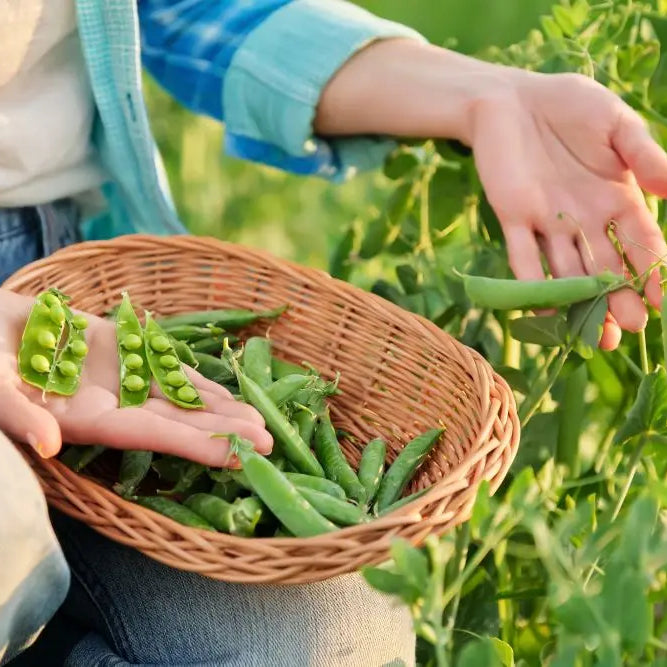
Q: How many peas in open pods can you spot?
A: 14